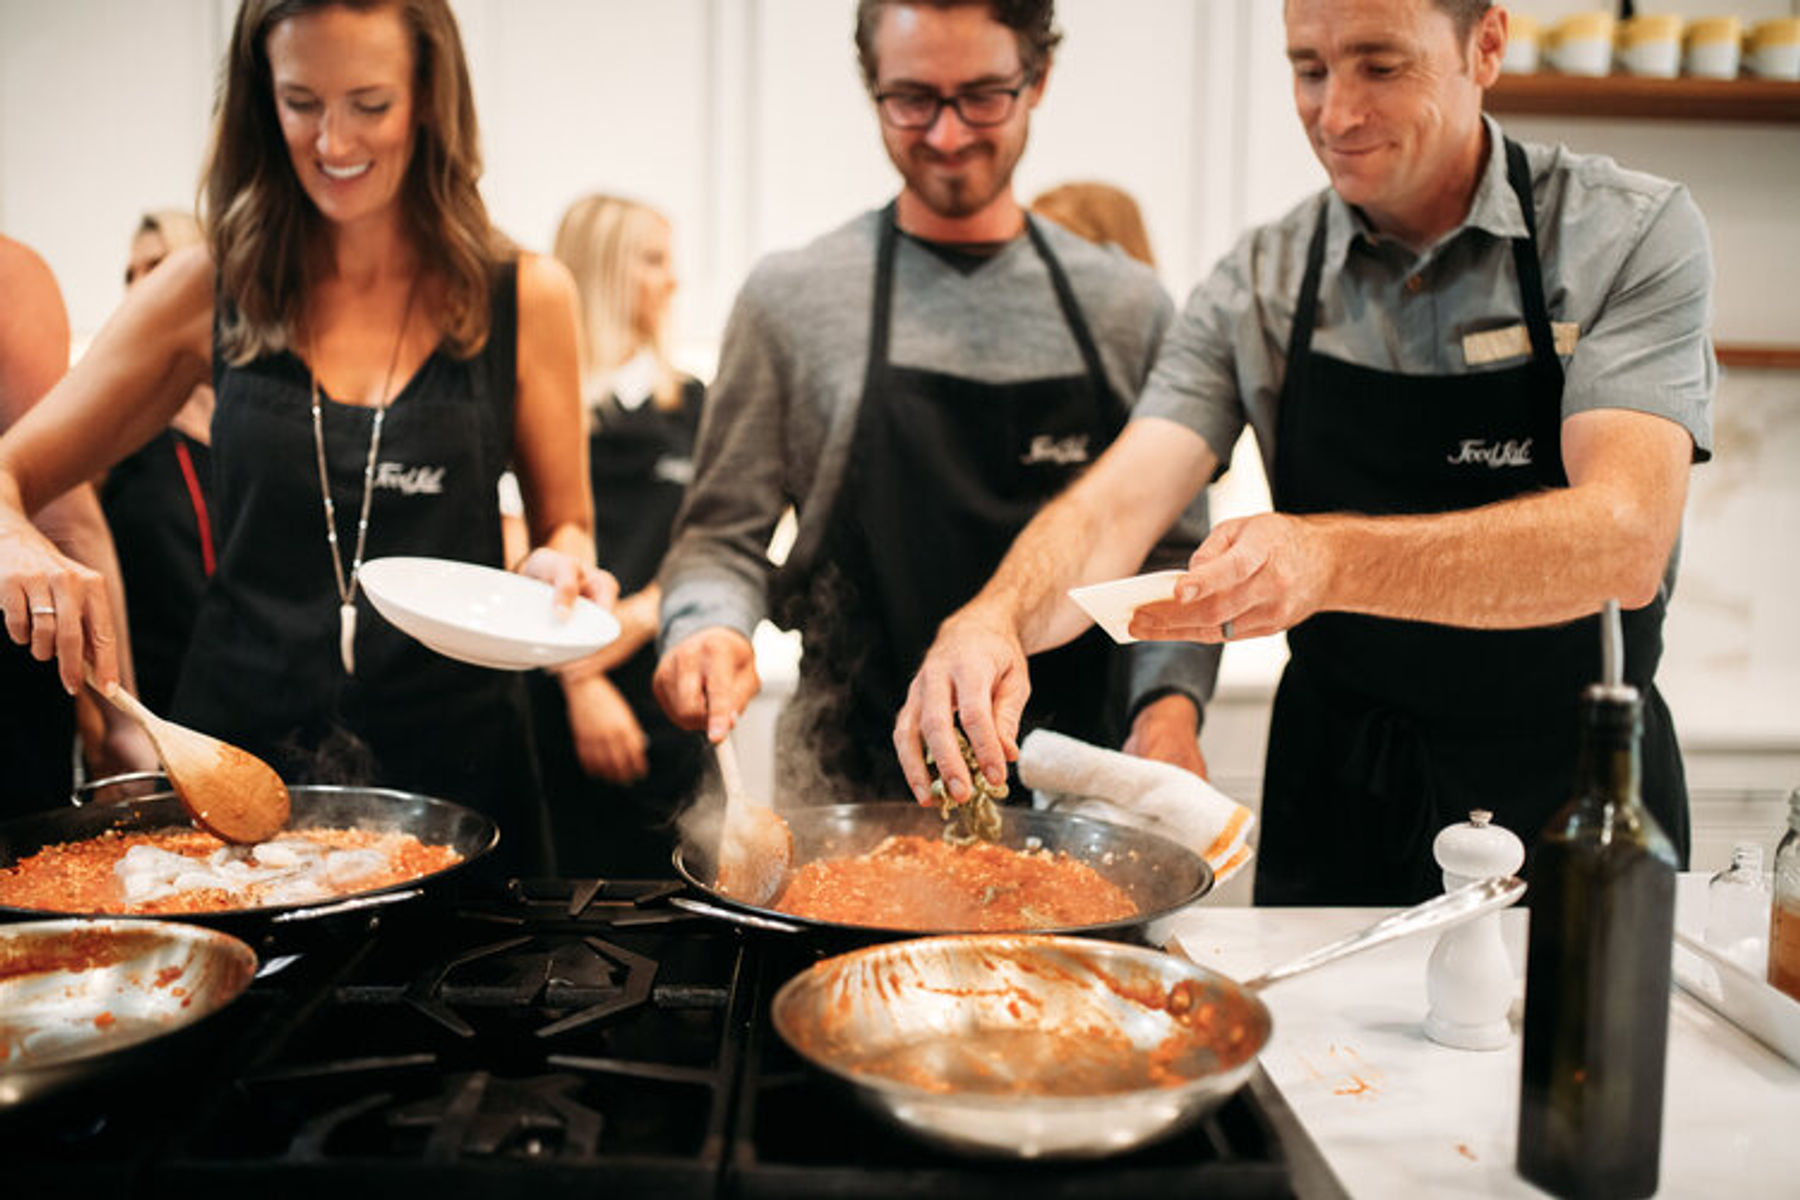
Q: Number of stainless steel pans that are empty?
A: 2